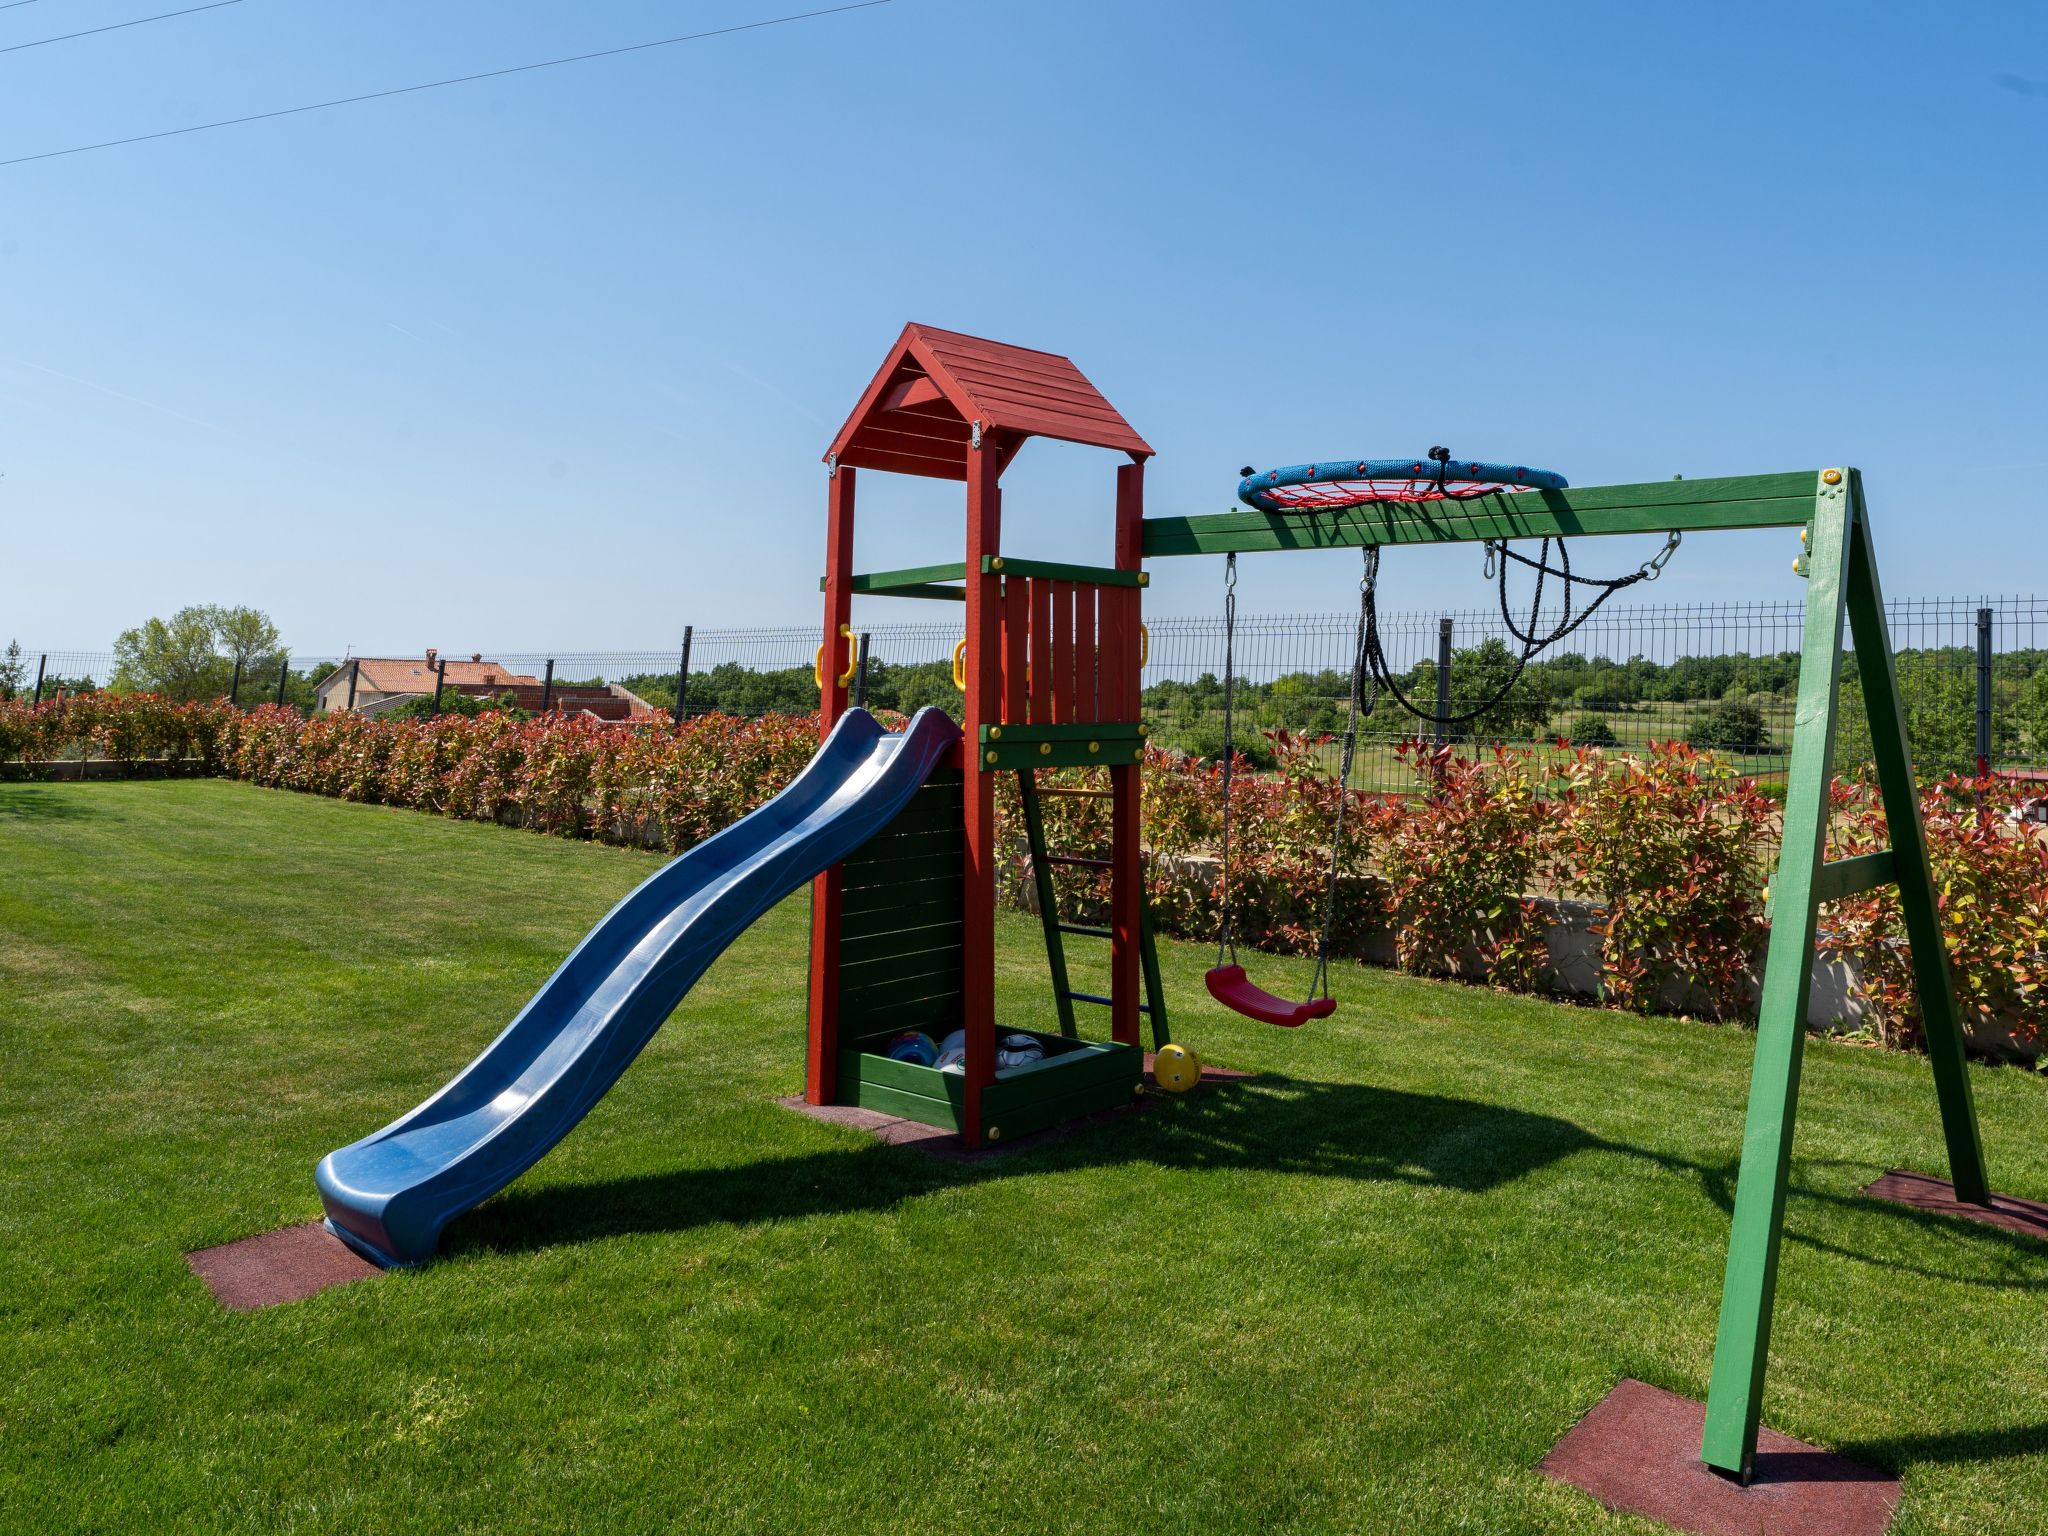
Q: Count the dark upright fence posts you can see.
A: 10